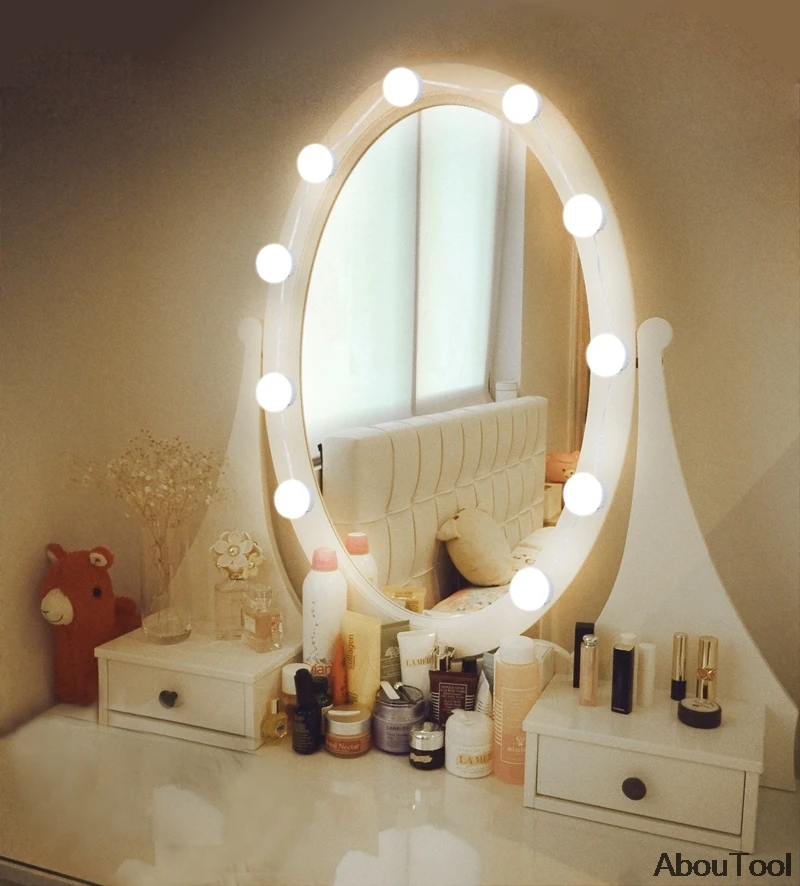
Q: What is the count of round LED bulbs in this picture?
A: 10